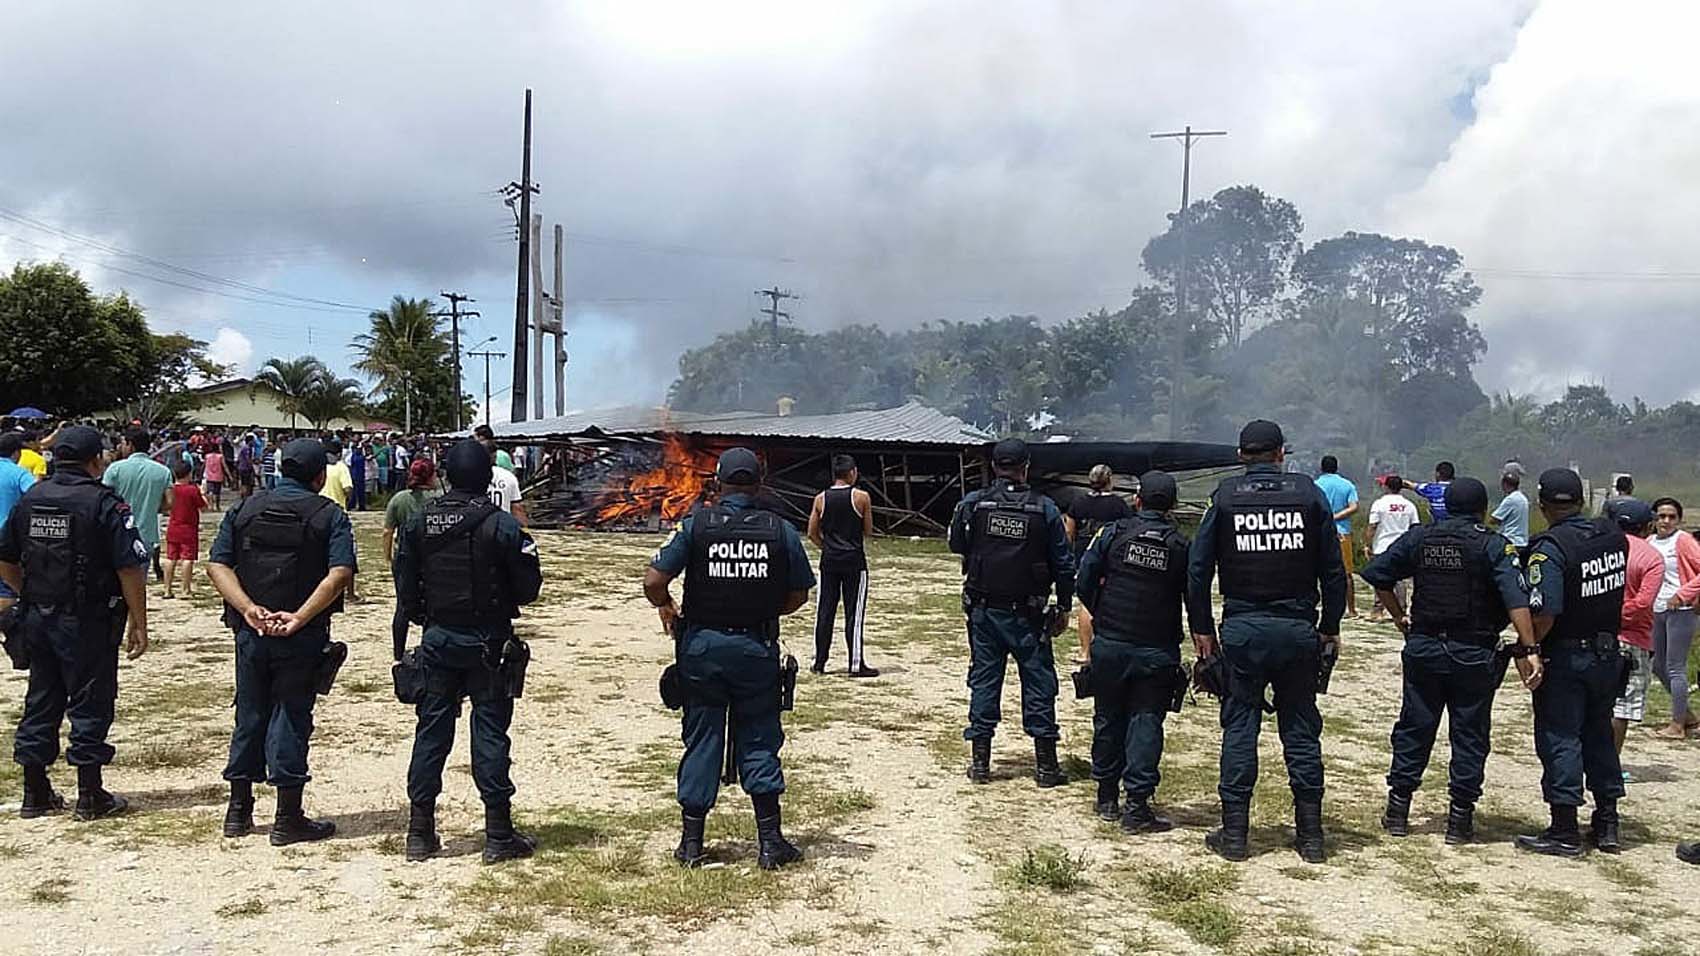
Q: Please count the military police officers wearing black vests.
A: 9